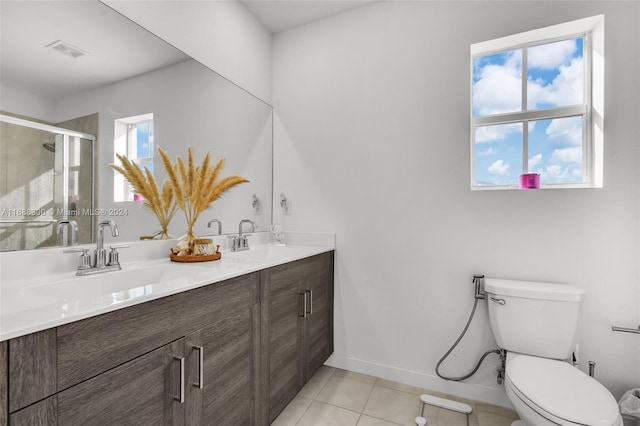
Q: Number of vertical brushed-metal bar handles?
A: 4